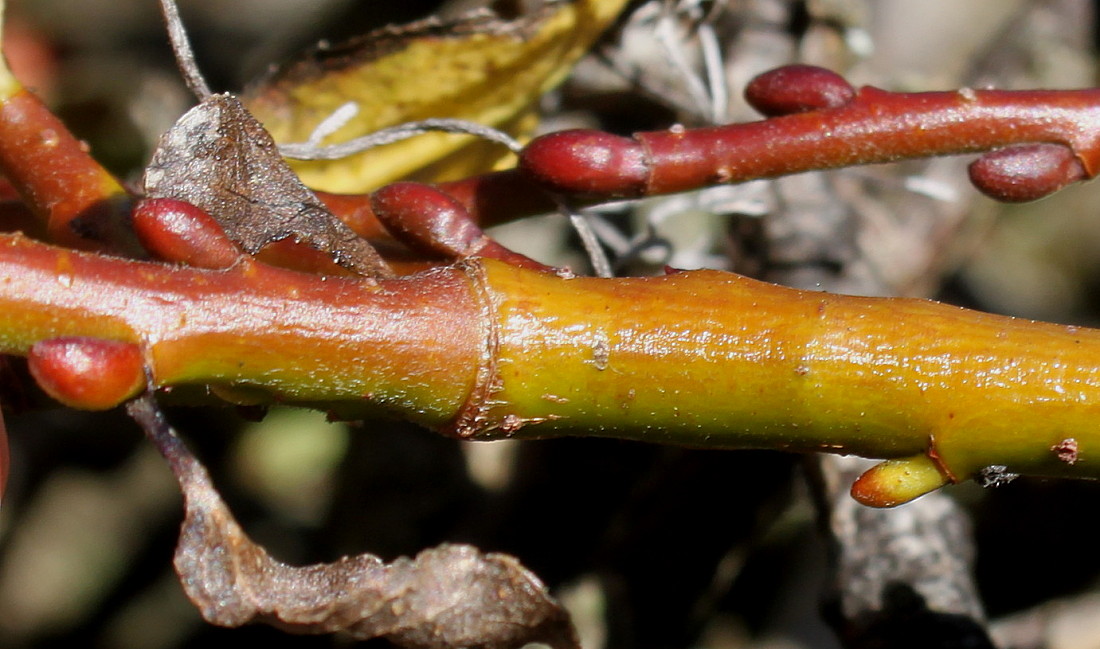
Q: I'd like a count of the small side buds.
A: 7